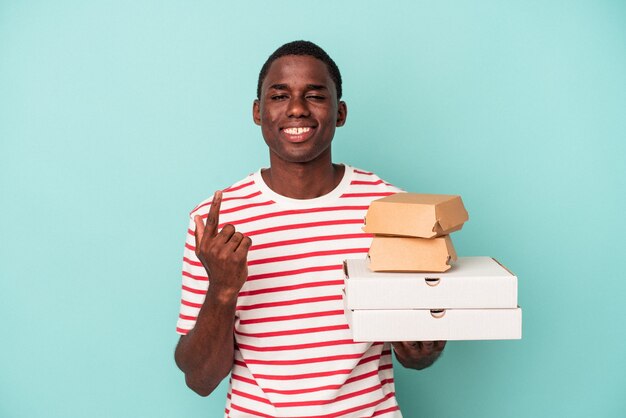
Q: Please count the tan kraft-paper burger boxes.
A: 2